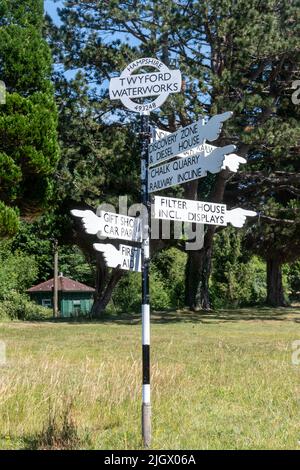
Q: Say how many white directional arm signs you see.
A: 6